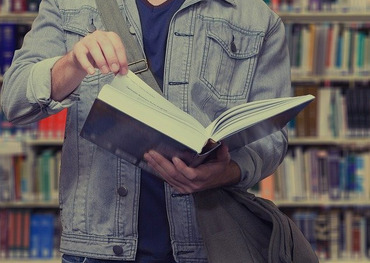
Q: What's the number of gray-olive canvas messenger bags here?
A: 1